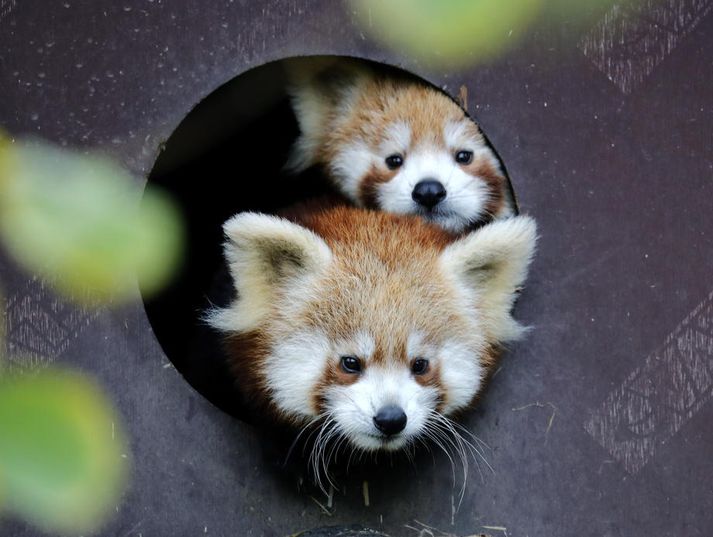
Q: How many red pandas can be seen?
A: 2